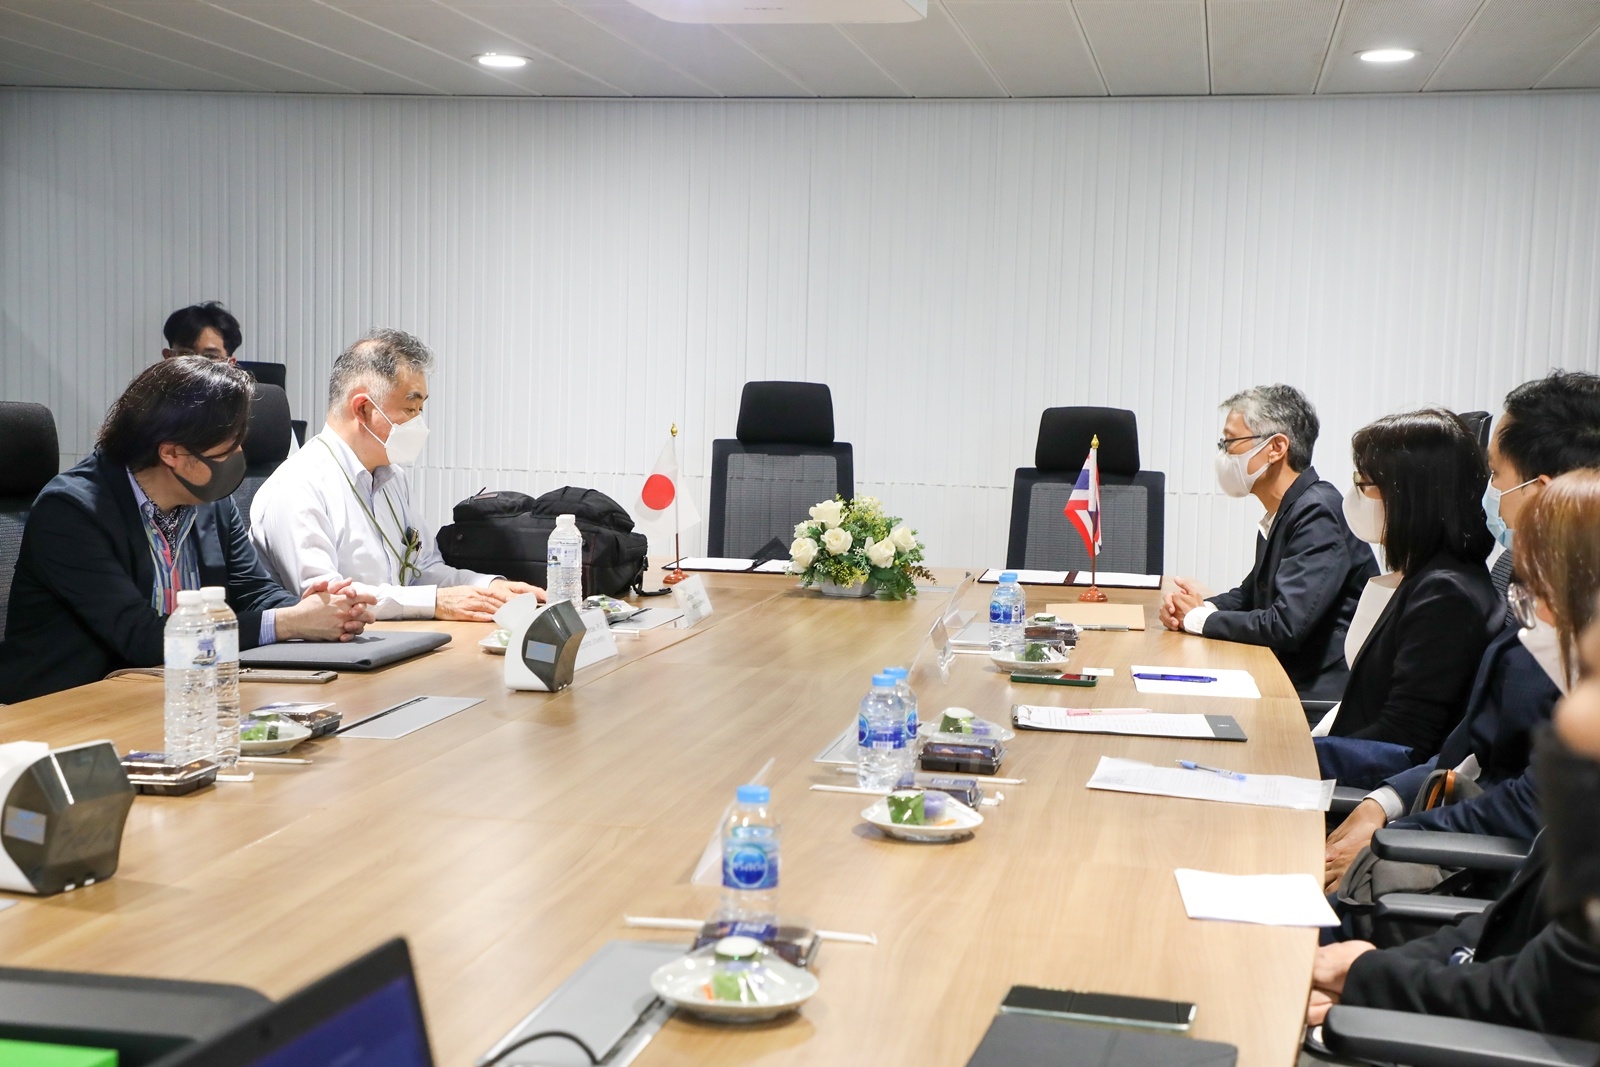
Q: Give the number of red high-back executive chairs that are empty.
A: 0